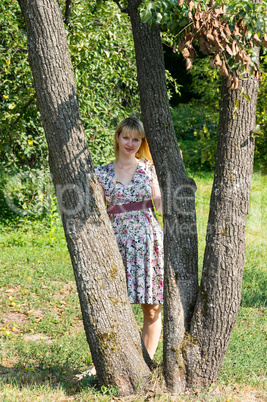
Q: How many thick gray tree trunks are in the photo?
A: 3